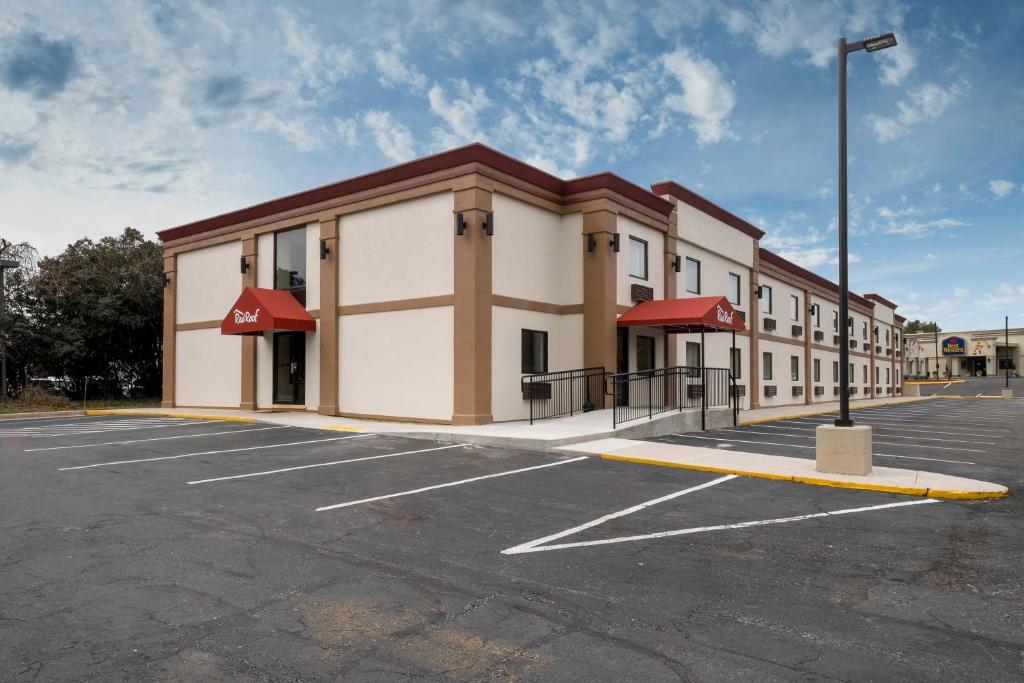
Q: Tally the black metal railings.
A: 2